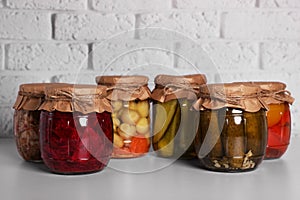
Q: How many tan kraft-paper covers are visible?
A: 6